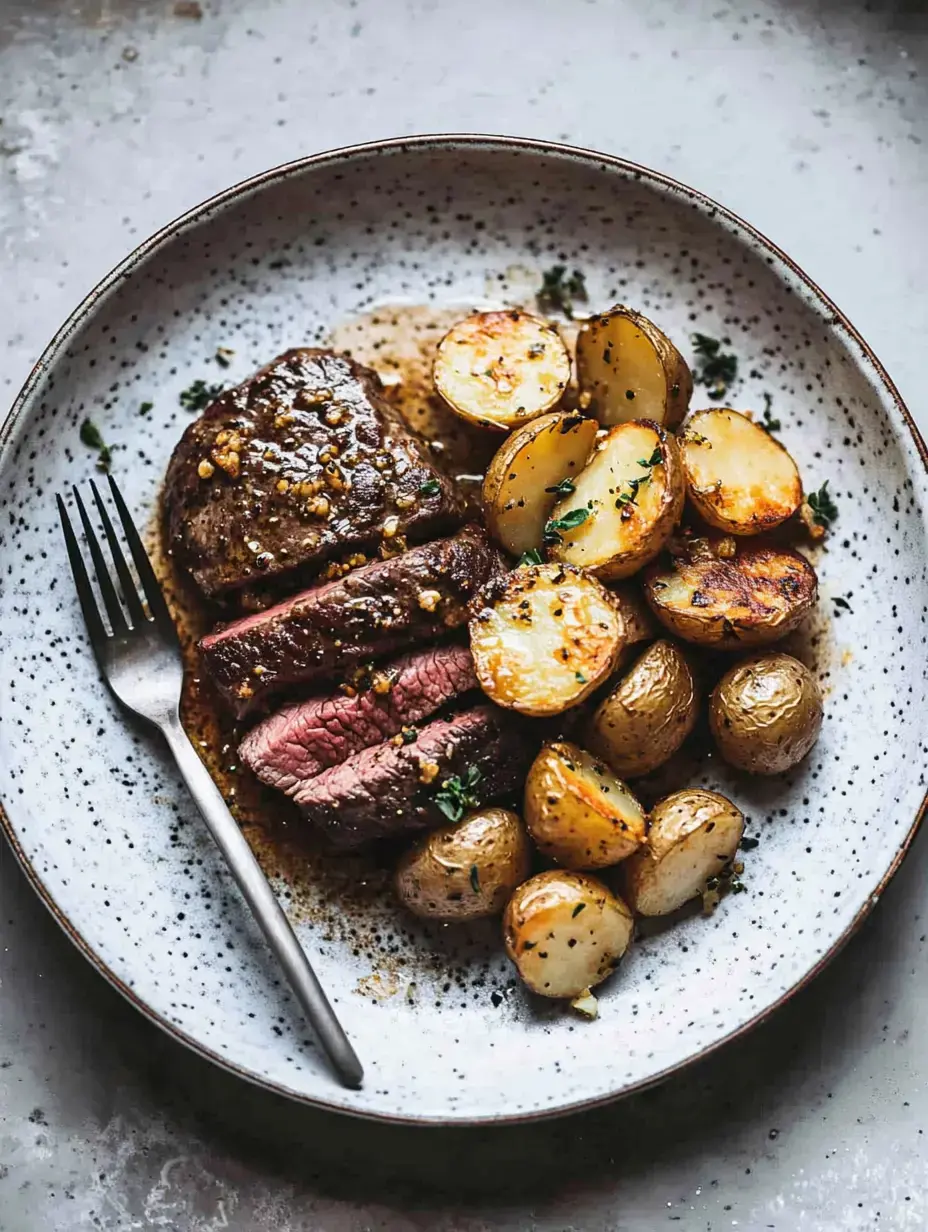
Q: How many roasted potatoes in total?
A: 13